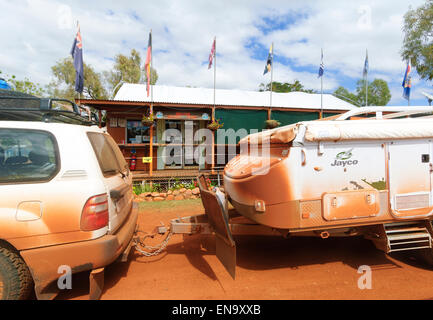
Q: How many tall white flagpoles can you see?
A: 7